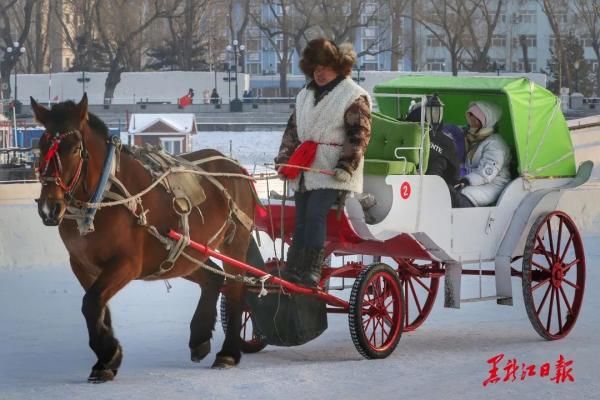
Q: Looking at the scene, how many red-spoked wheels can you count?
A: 4